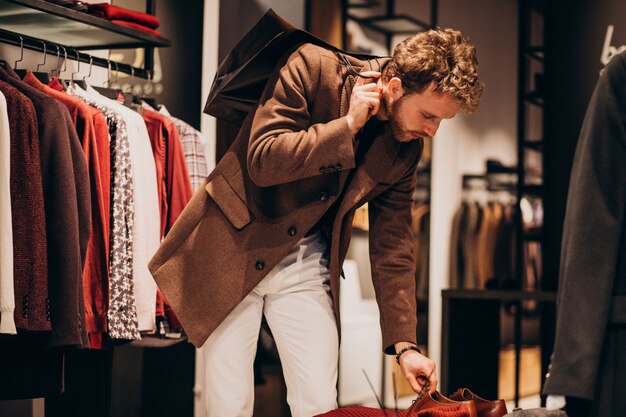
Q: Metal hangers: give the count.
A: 10